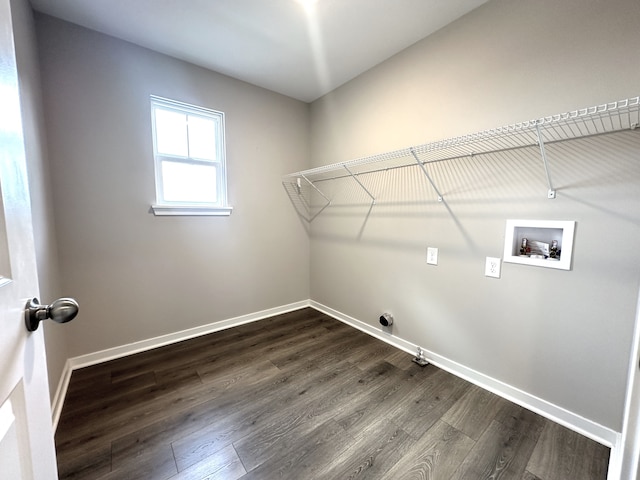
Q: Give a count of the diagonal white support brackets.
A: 4